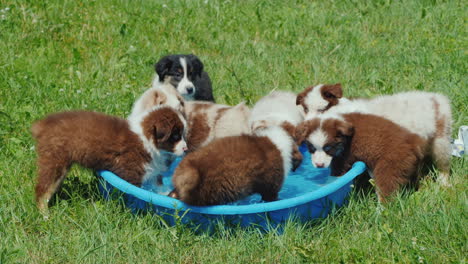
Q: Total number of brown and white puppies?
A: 6